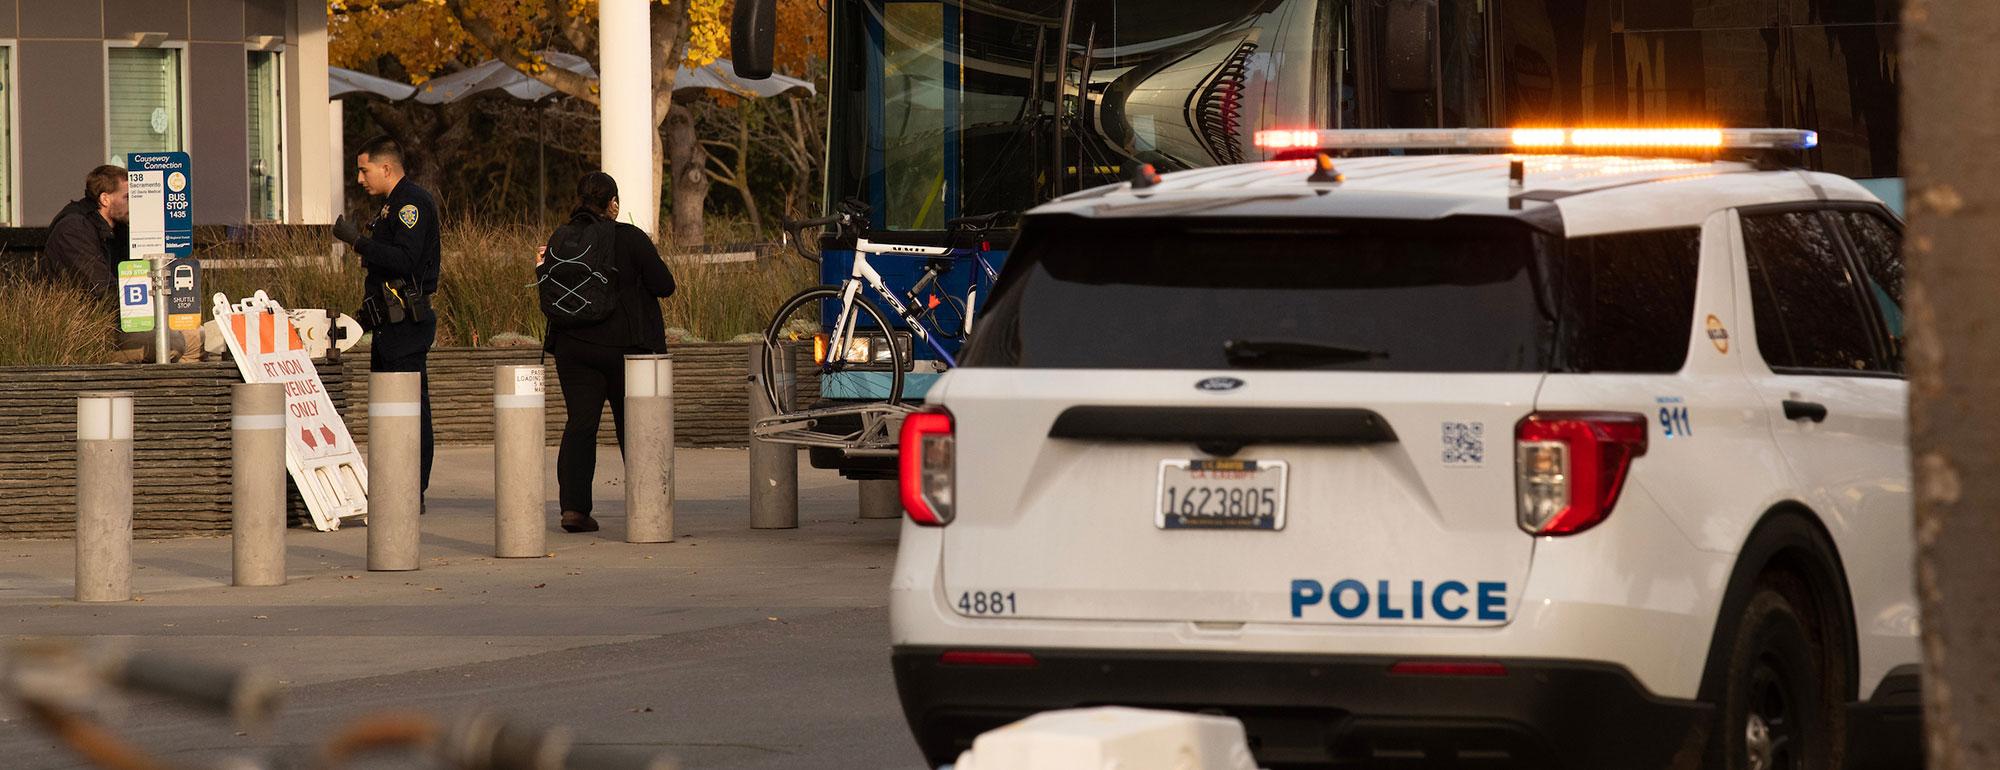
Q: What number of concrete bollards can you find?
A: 7